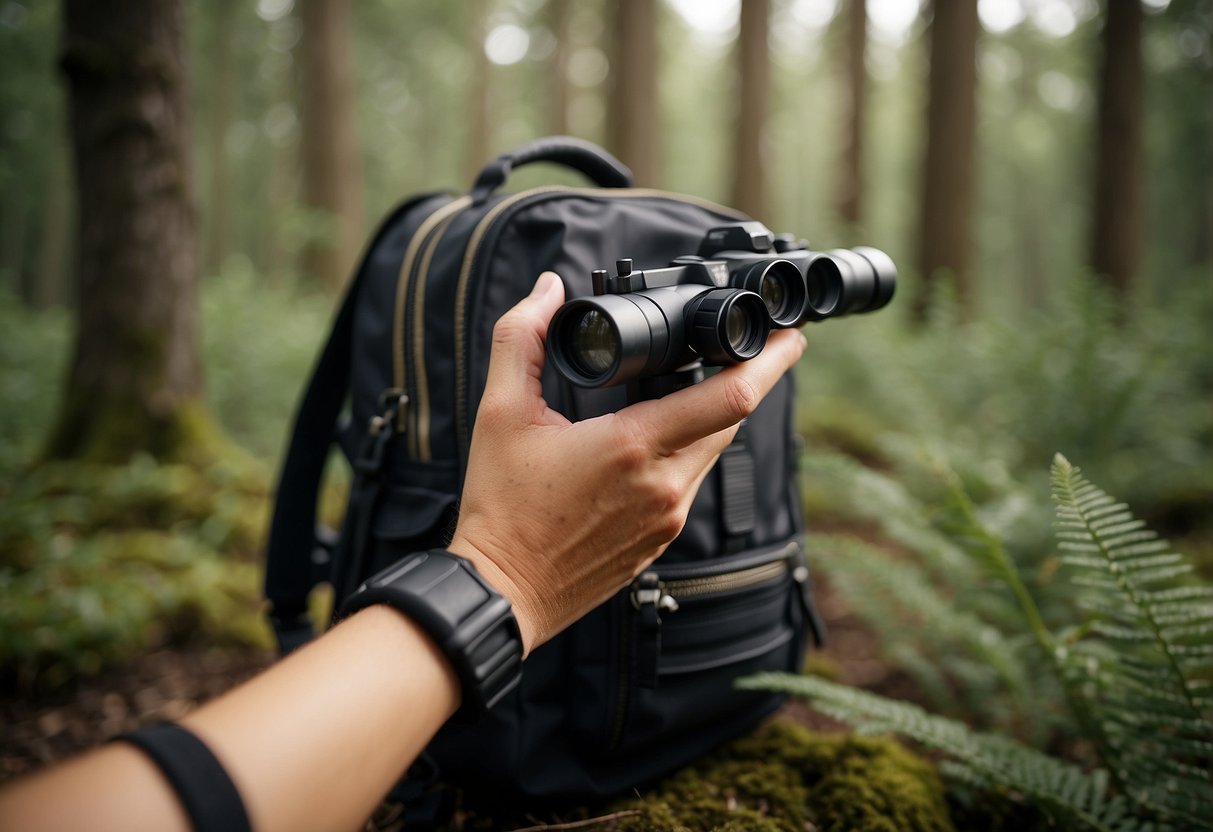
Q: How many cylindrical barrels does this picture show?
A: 5